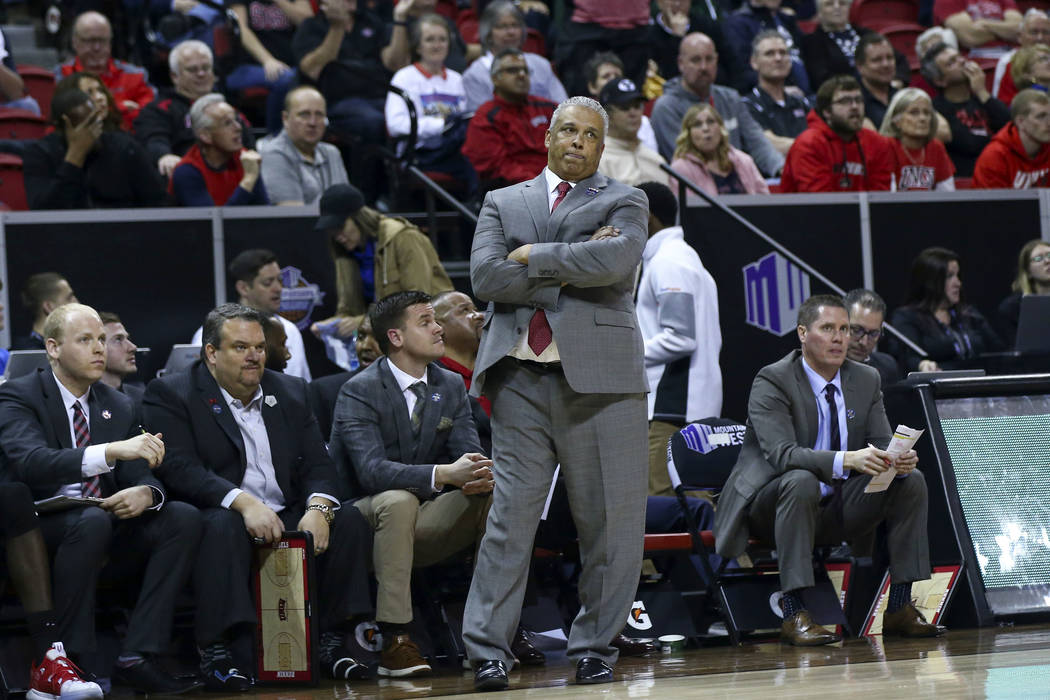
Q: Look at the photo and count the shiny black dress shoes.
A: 2